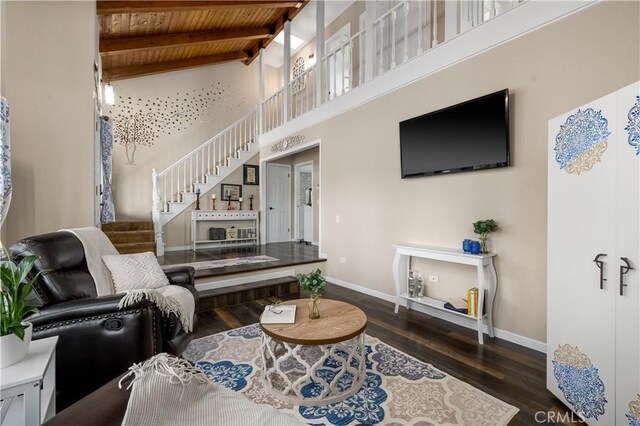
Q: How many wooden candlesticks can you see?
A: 5